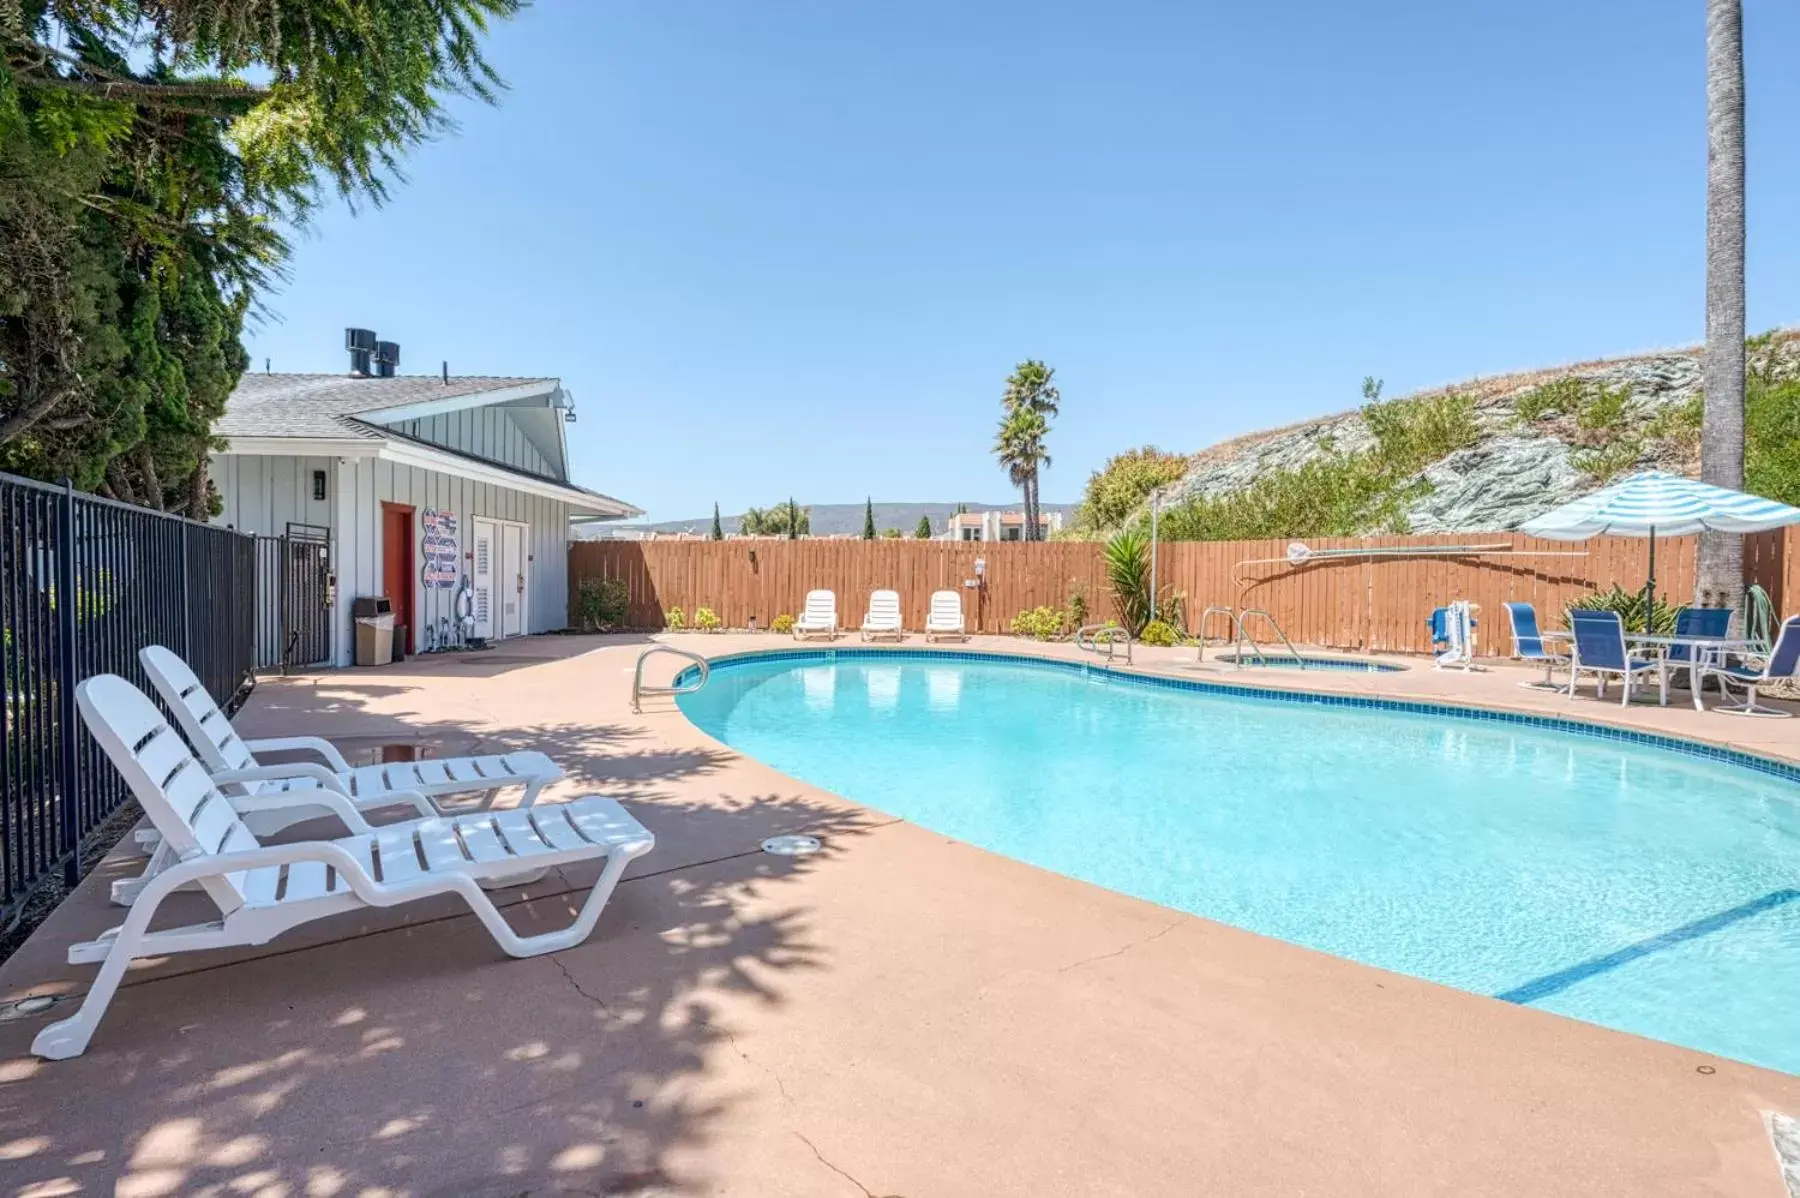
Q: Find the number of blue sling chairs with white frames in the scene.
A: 4